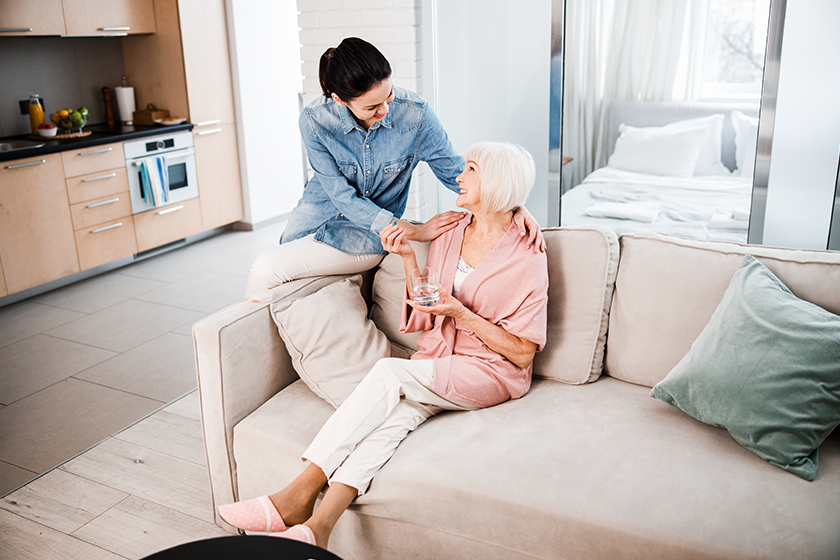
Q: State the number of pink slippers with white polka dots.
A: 2